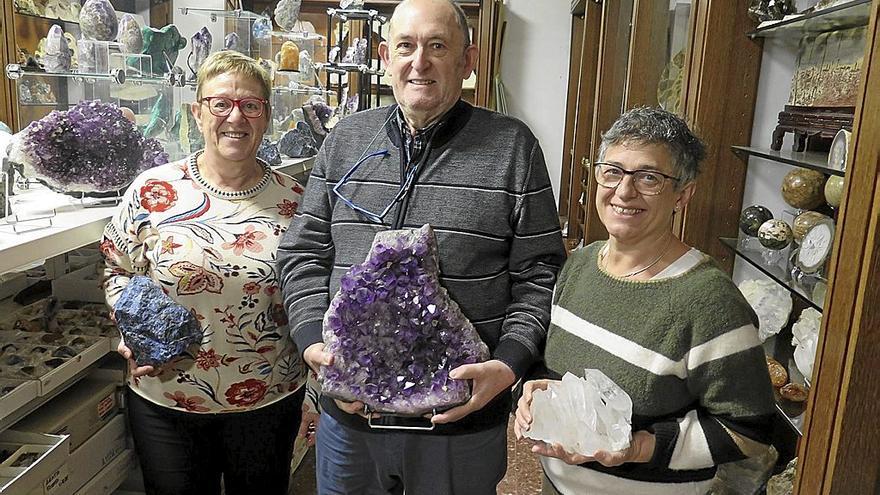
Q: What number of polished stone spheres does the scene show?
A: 5